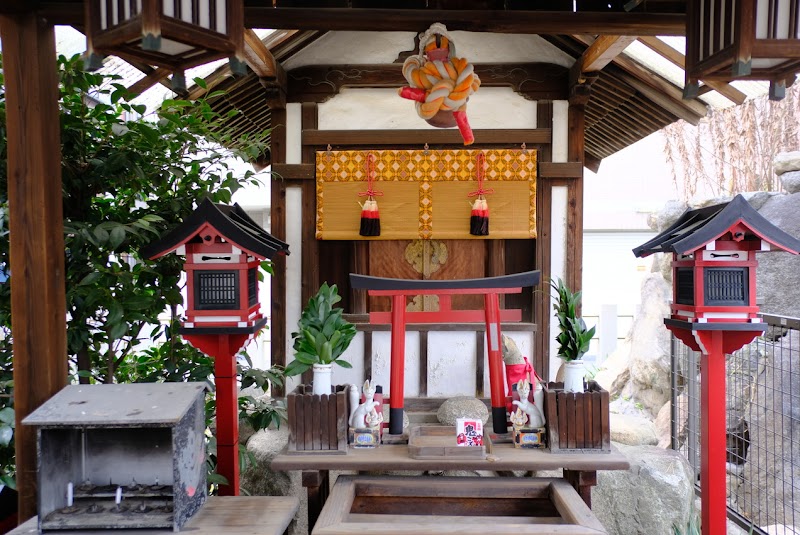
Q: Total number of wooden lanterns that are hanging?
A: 2